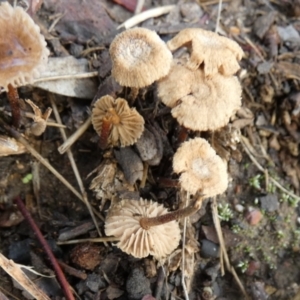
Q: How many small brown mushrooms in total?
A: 7